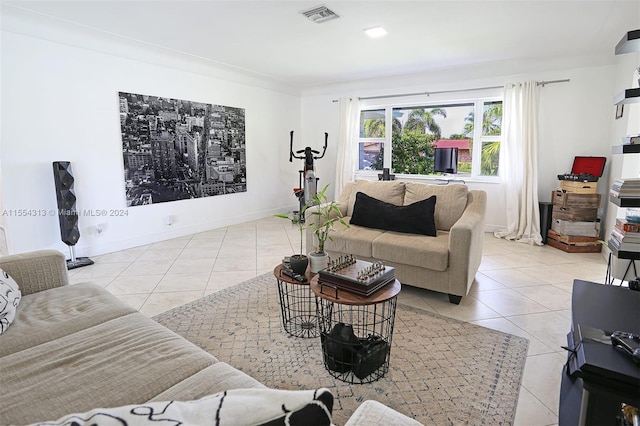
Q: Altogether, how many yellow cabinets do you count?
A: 0